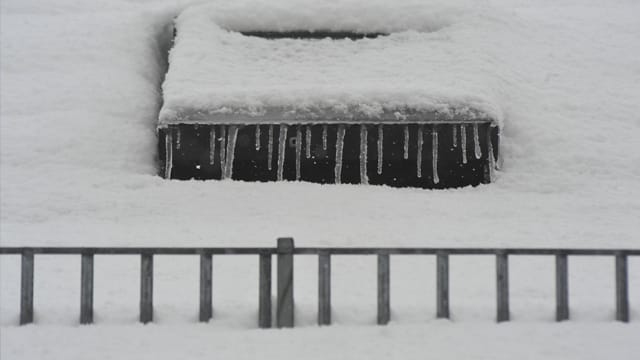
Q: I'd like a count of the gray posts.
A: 12